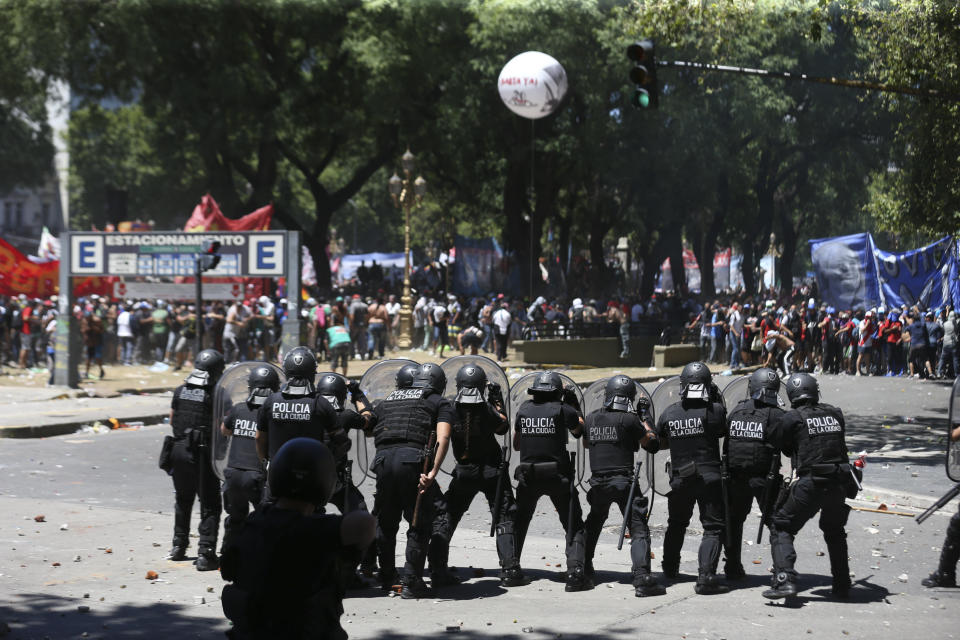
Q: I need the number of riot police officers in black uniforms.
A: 14